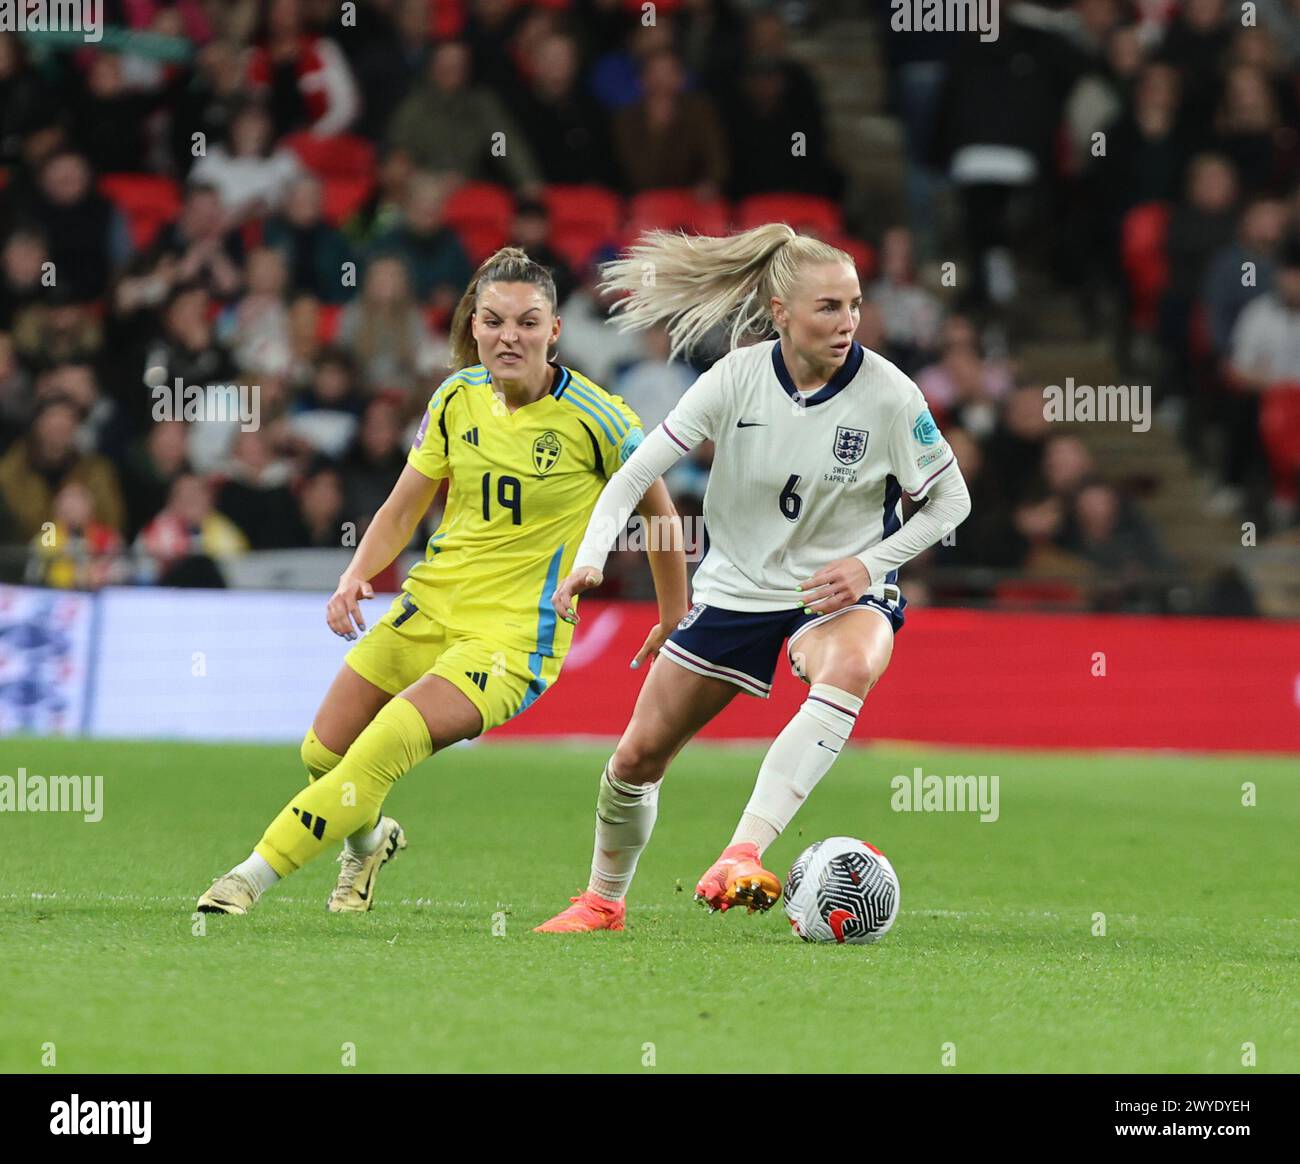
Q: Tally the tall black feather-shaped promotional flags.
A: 0